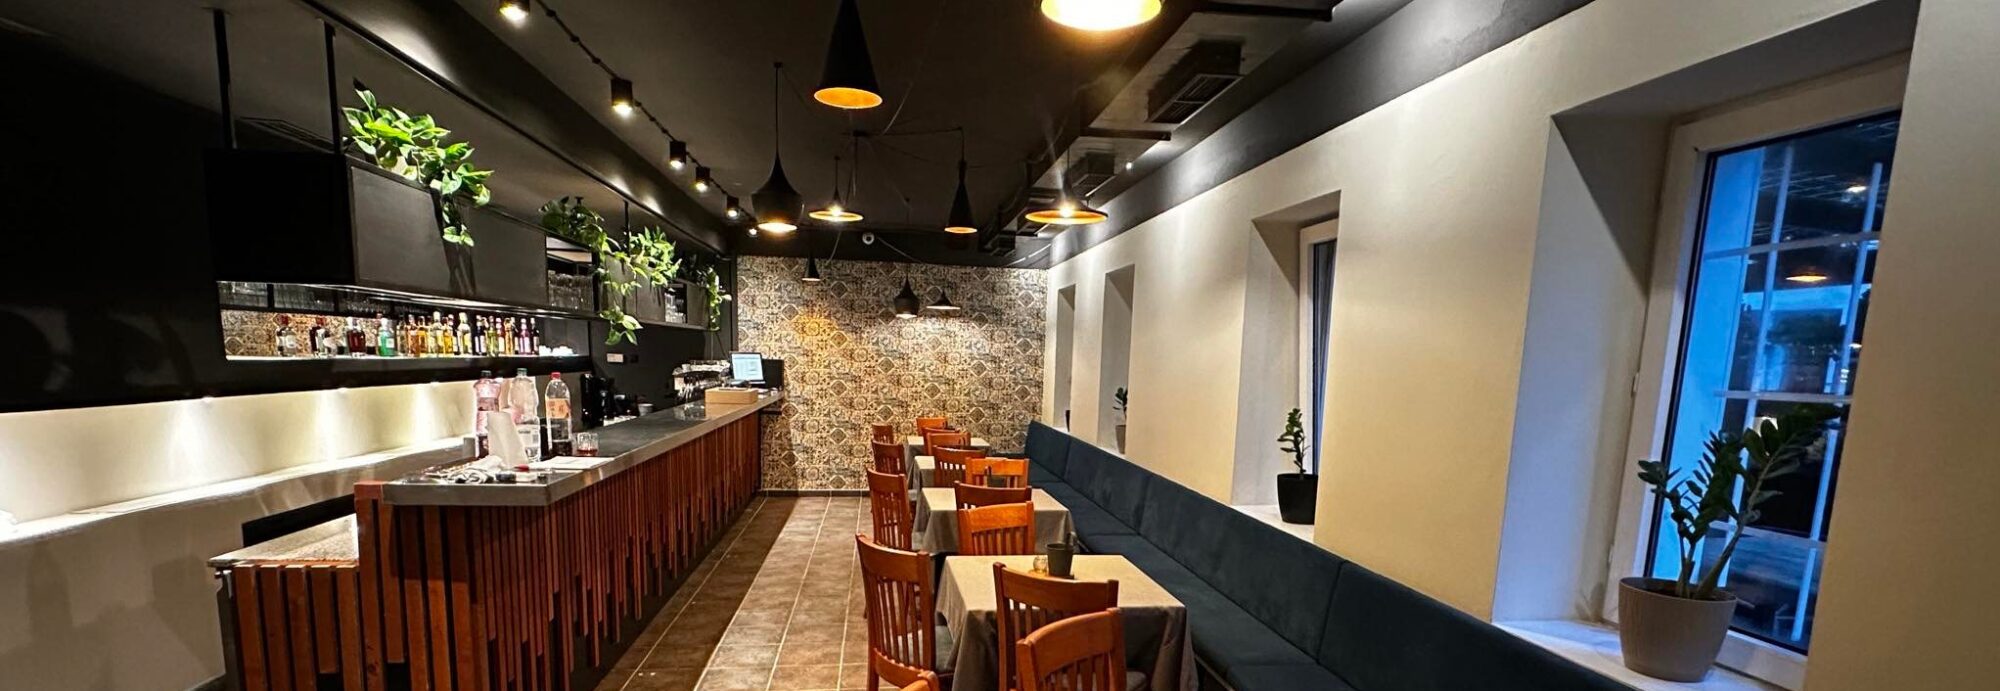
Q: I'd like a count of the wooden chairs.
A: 14